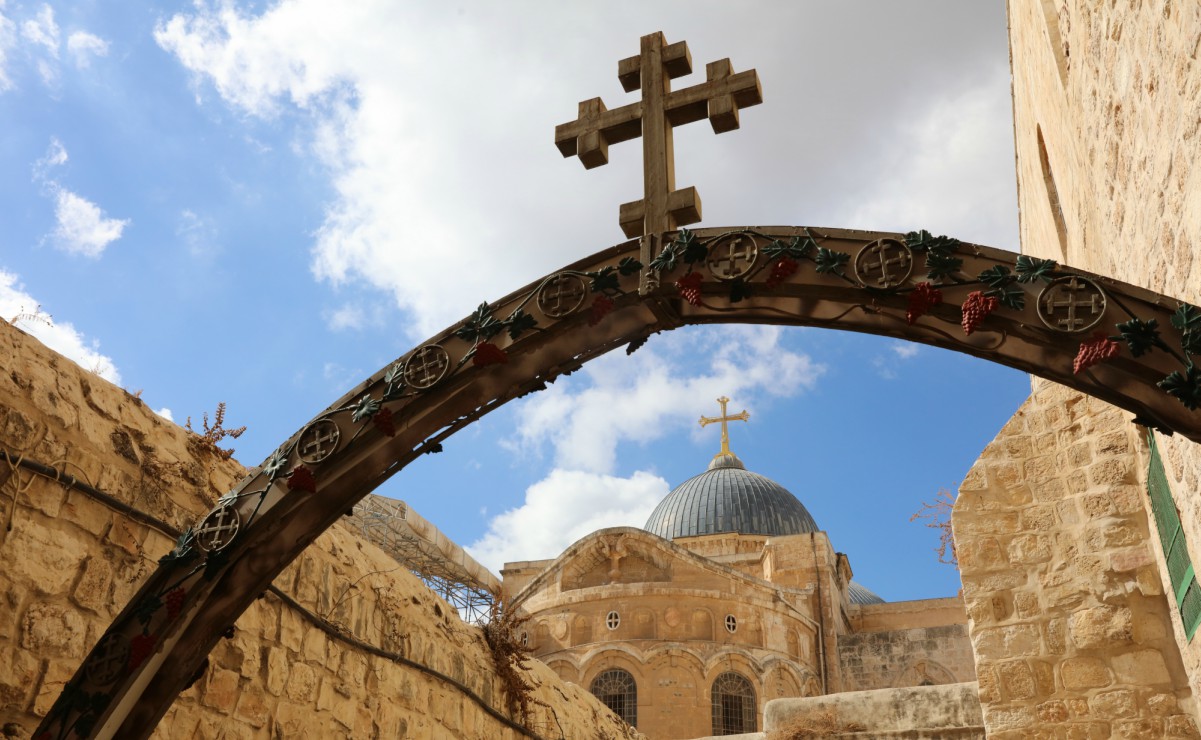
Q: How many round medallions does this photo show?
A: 8